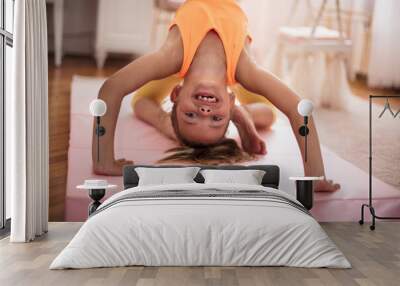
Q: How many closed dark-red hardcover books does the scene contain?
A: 0